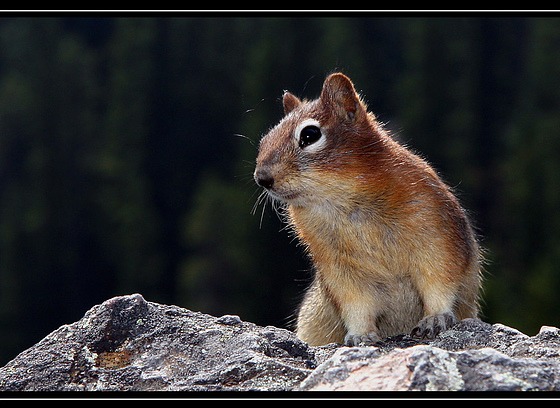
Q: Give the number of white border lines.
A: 2